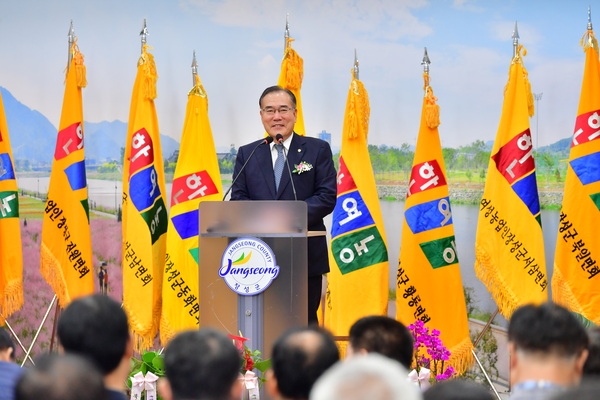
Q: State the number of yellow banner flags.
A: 9